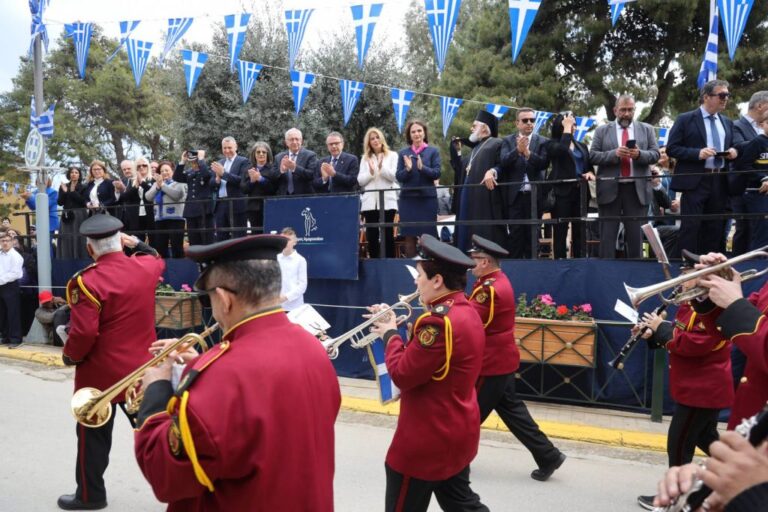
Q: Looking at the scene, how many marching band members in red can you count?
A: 6